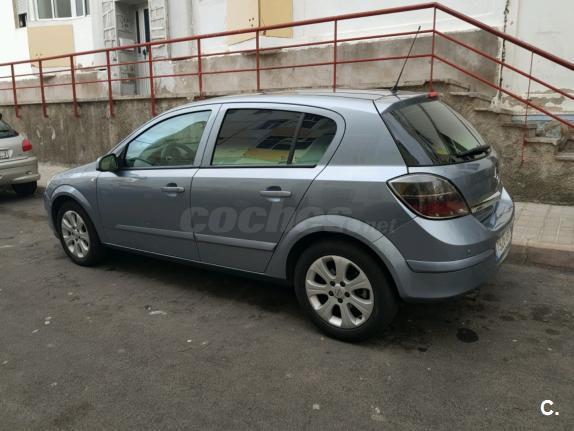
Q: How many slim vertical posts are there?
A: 10